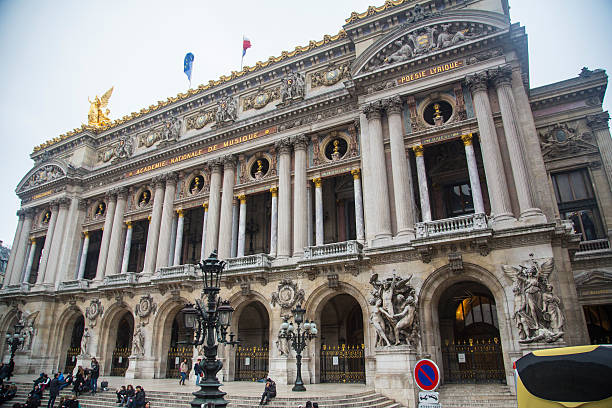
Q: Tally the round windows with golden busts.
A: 7